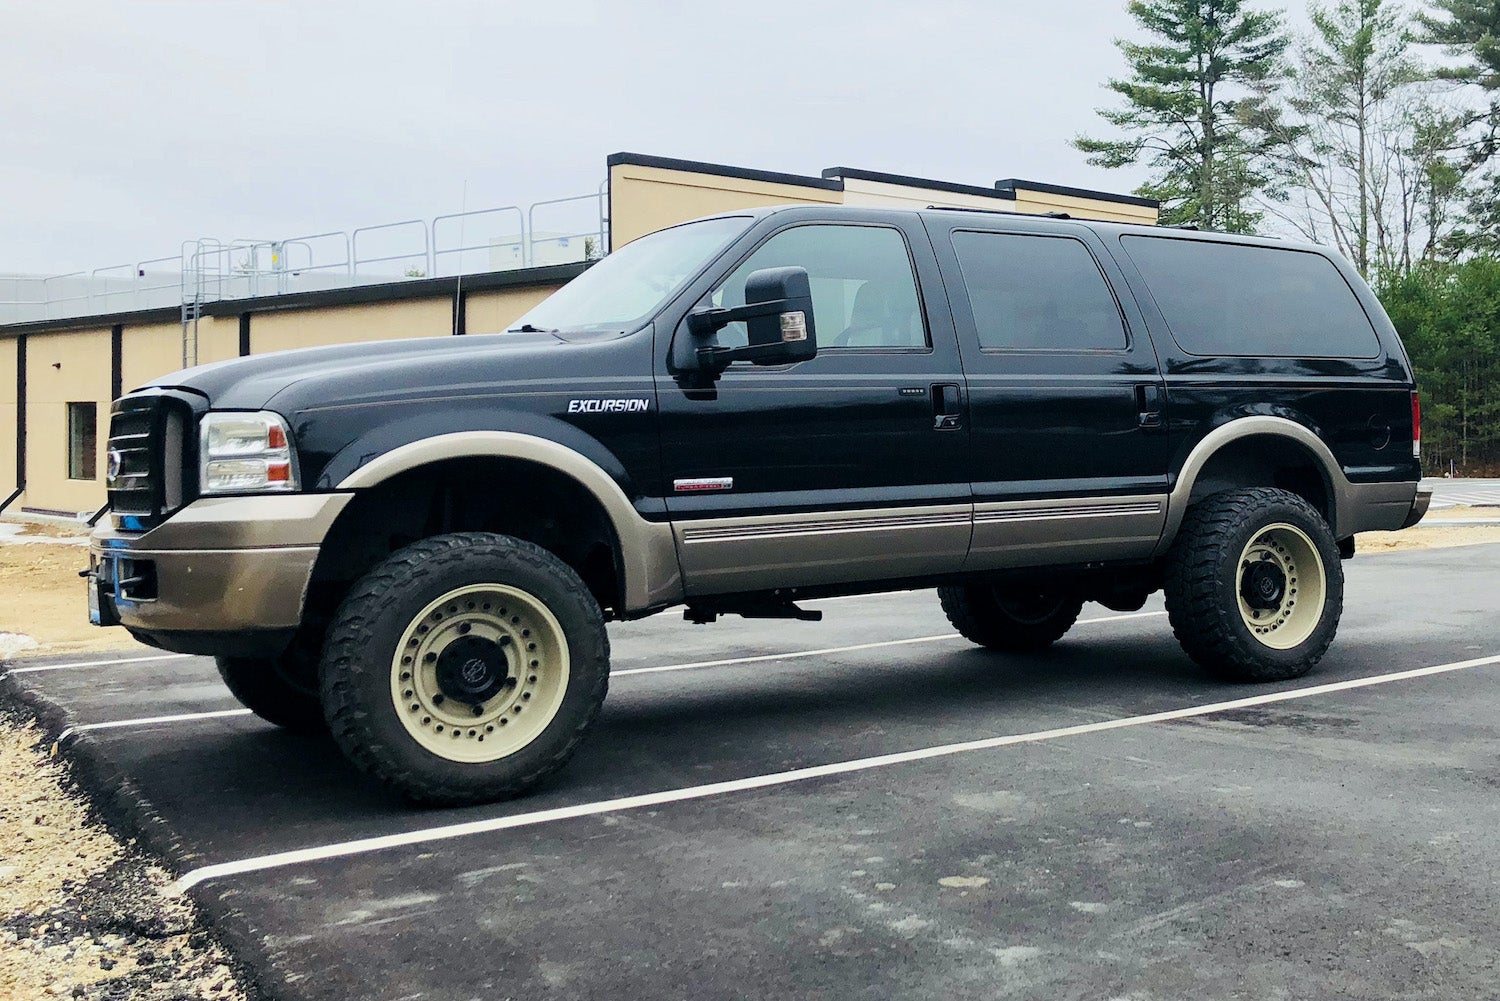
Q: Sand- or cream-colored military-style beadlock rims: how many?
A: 2